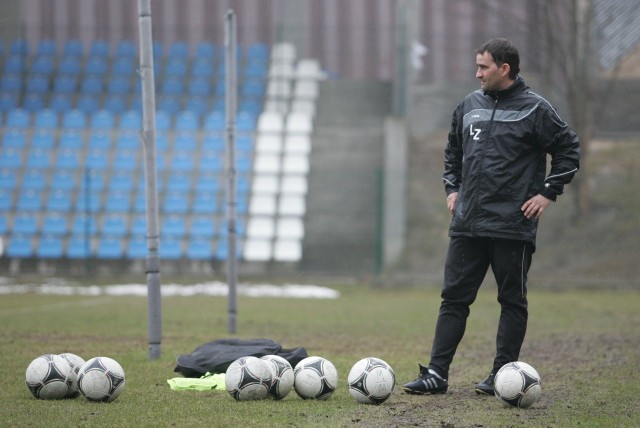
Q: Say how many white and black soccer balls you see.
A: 8